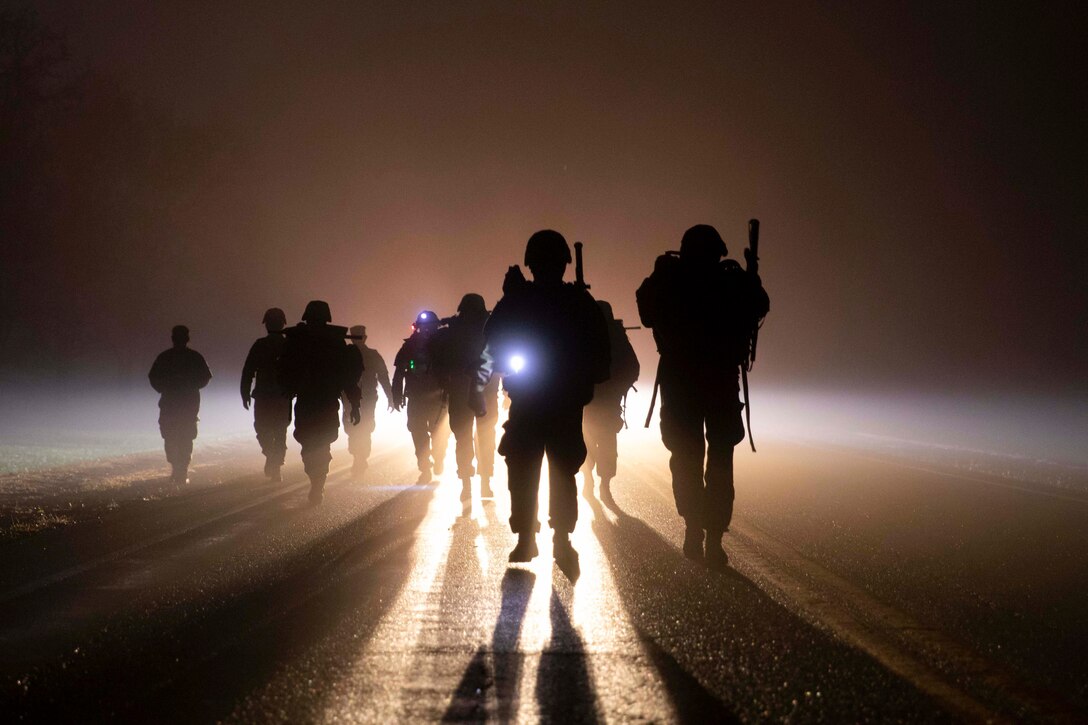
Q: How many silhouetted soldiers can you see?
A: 9